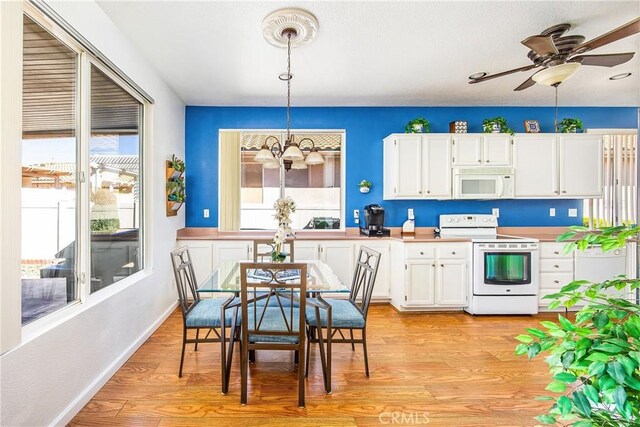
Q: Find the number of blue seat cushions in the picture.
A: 4